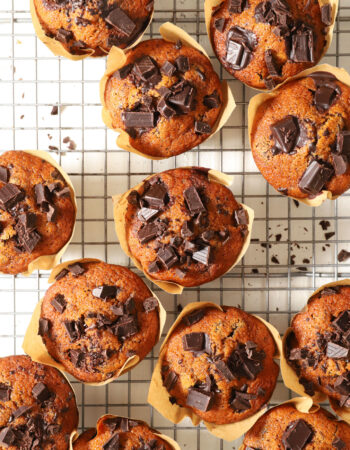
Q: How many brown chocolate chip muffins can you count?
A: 12